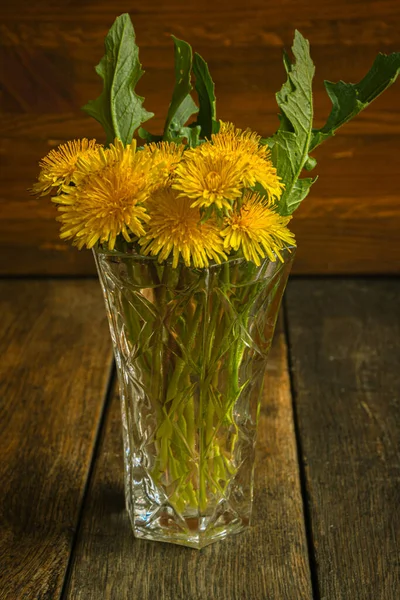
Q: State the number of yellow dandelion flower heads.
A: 7